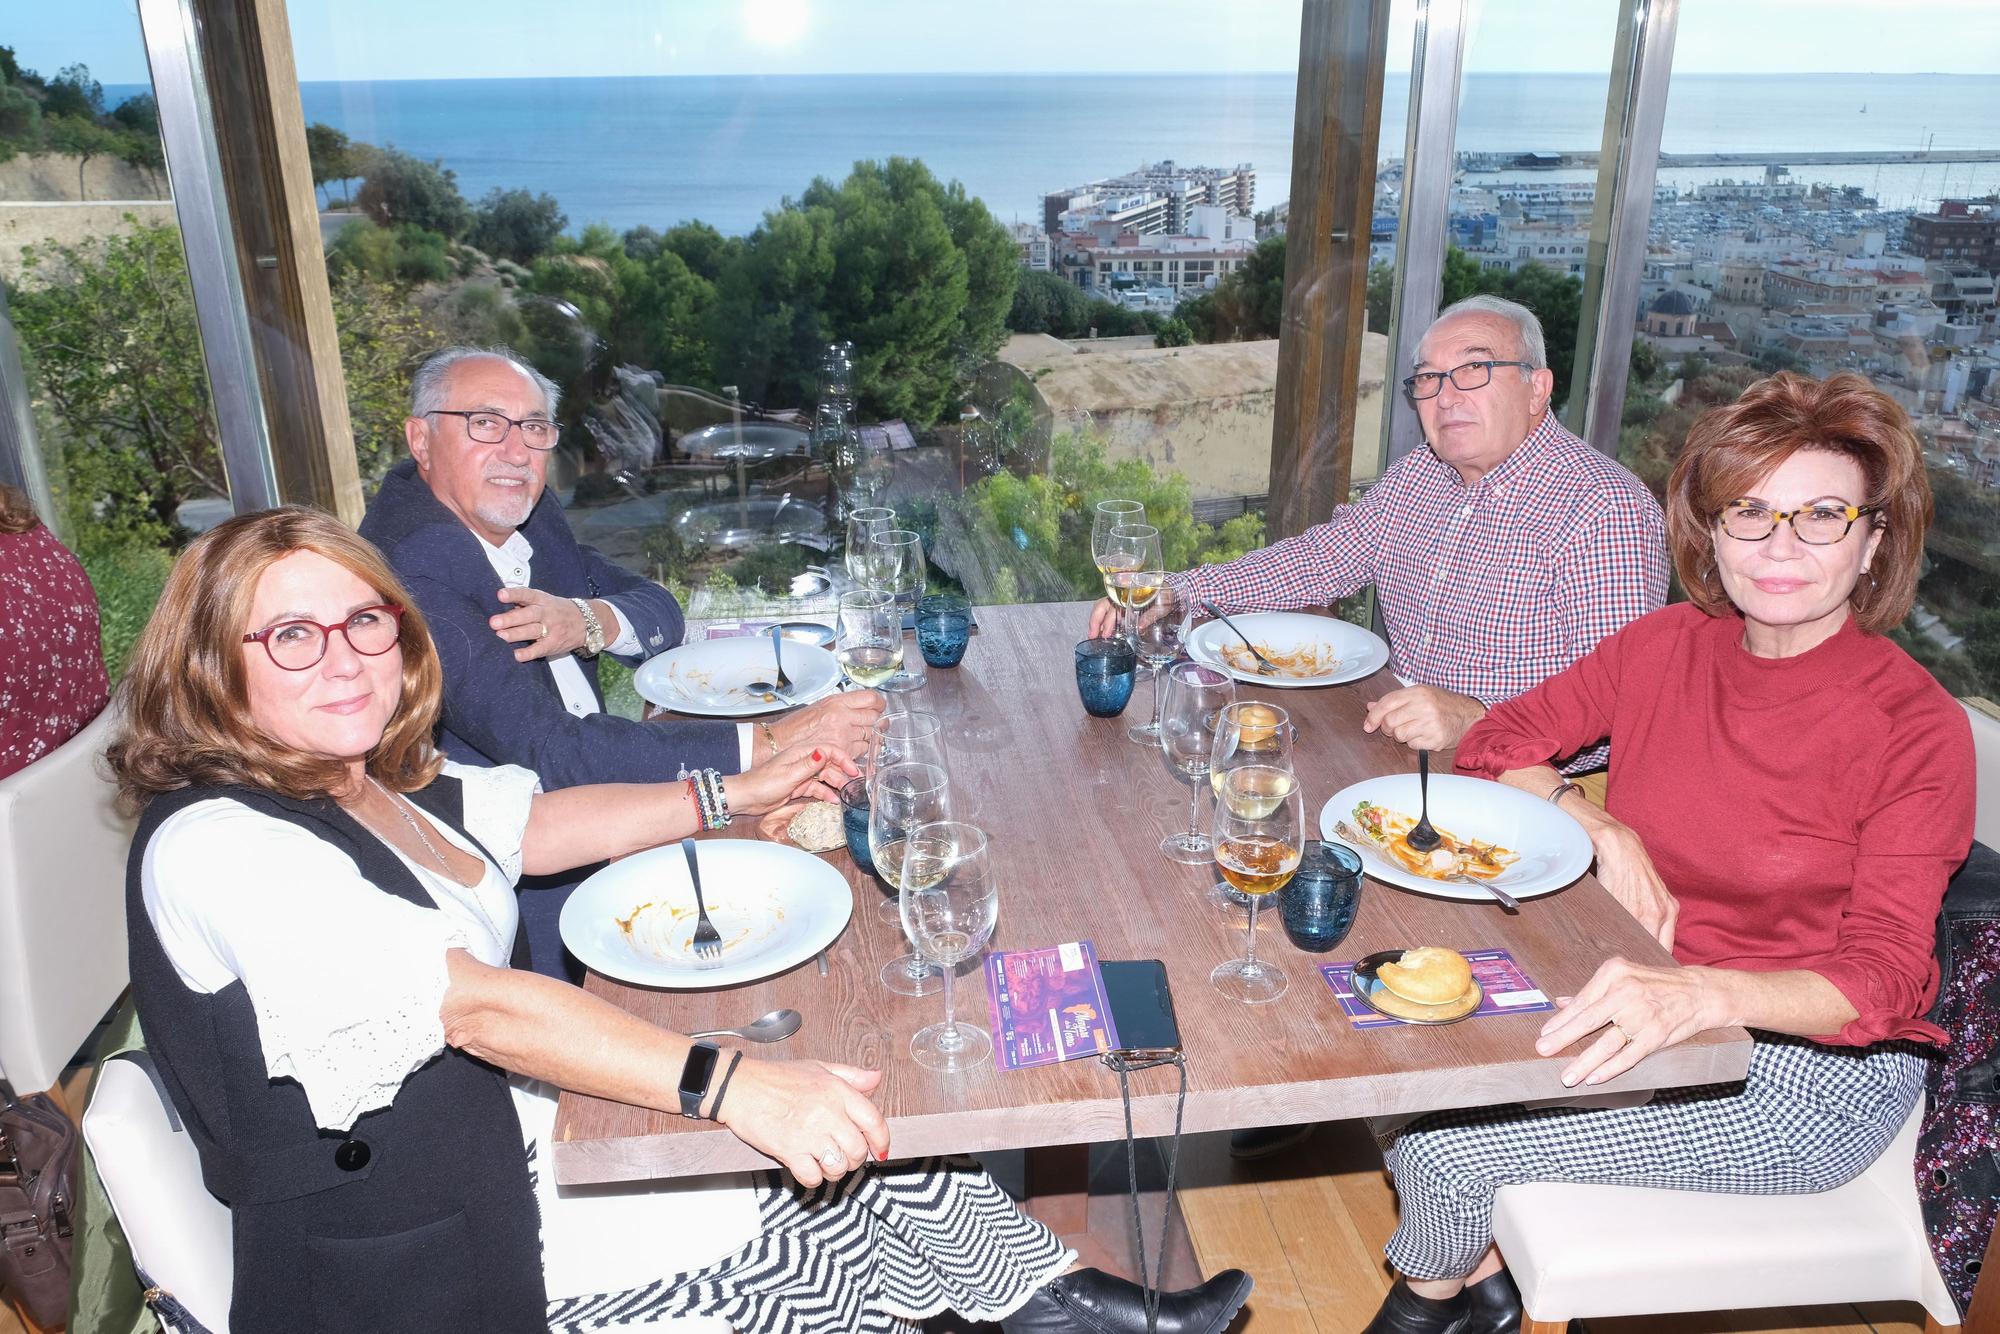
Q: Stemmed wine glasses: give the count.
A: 12